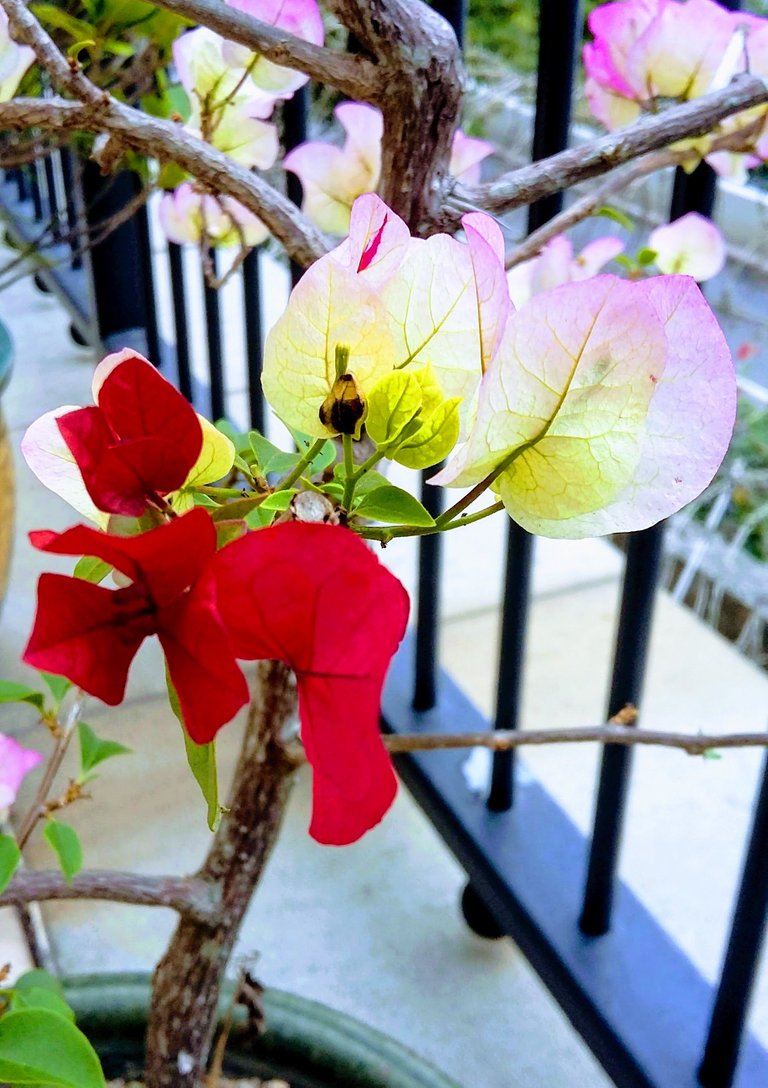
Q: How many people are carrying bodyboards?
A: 0